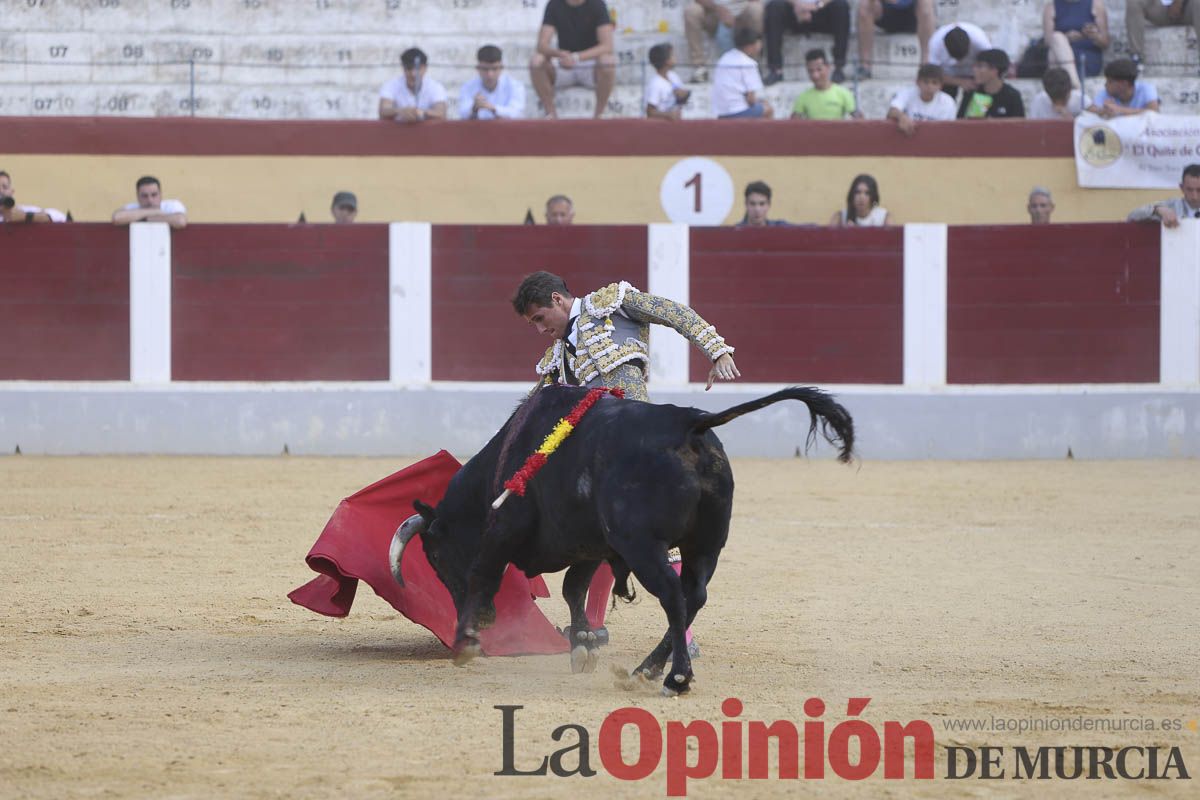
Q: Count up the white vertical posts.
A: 5